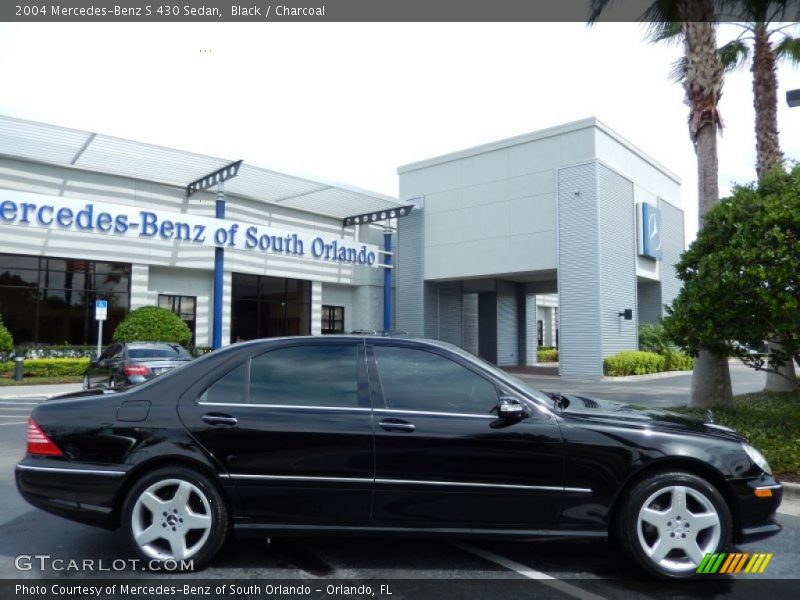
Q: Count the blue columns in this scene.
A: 2